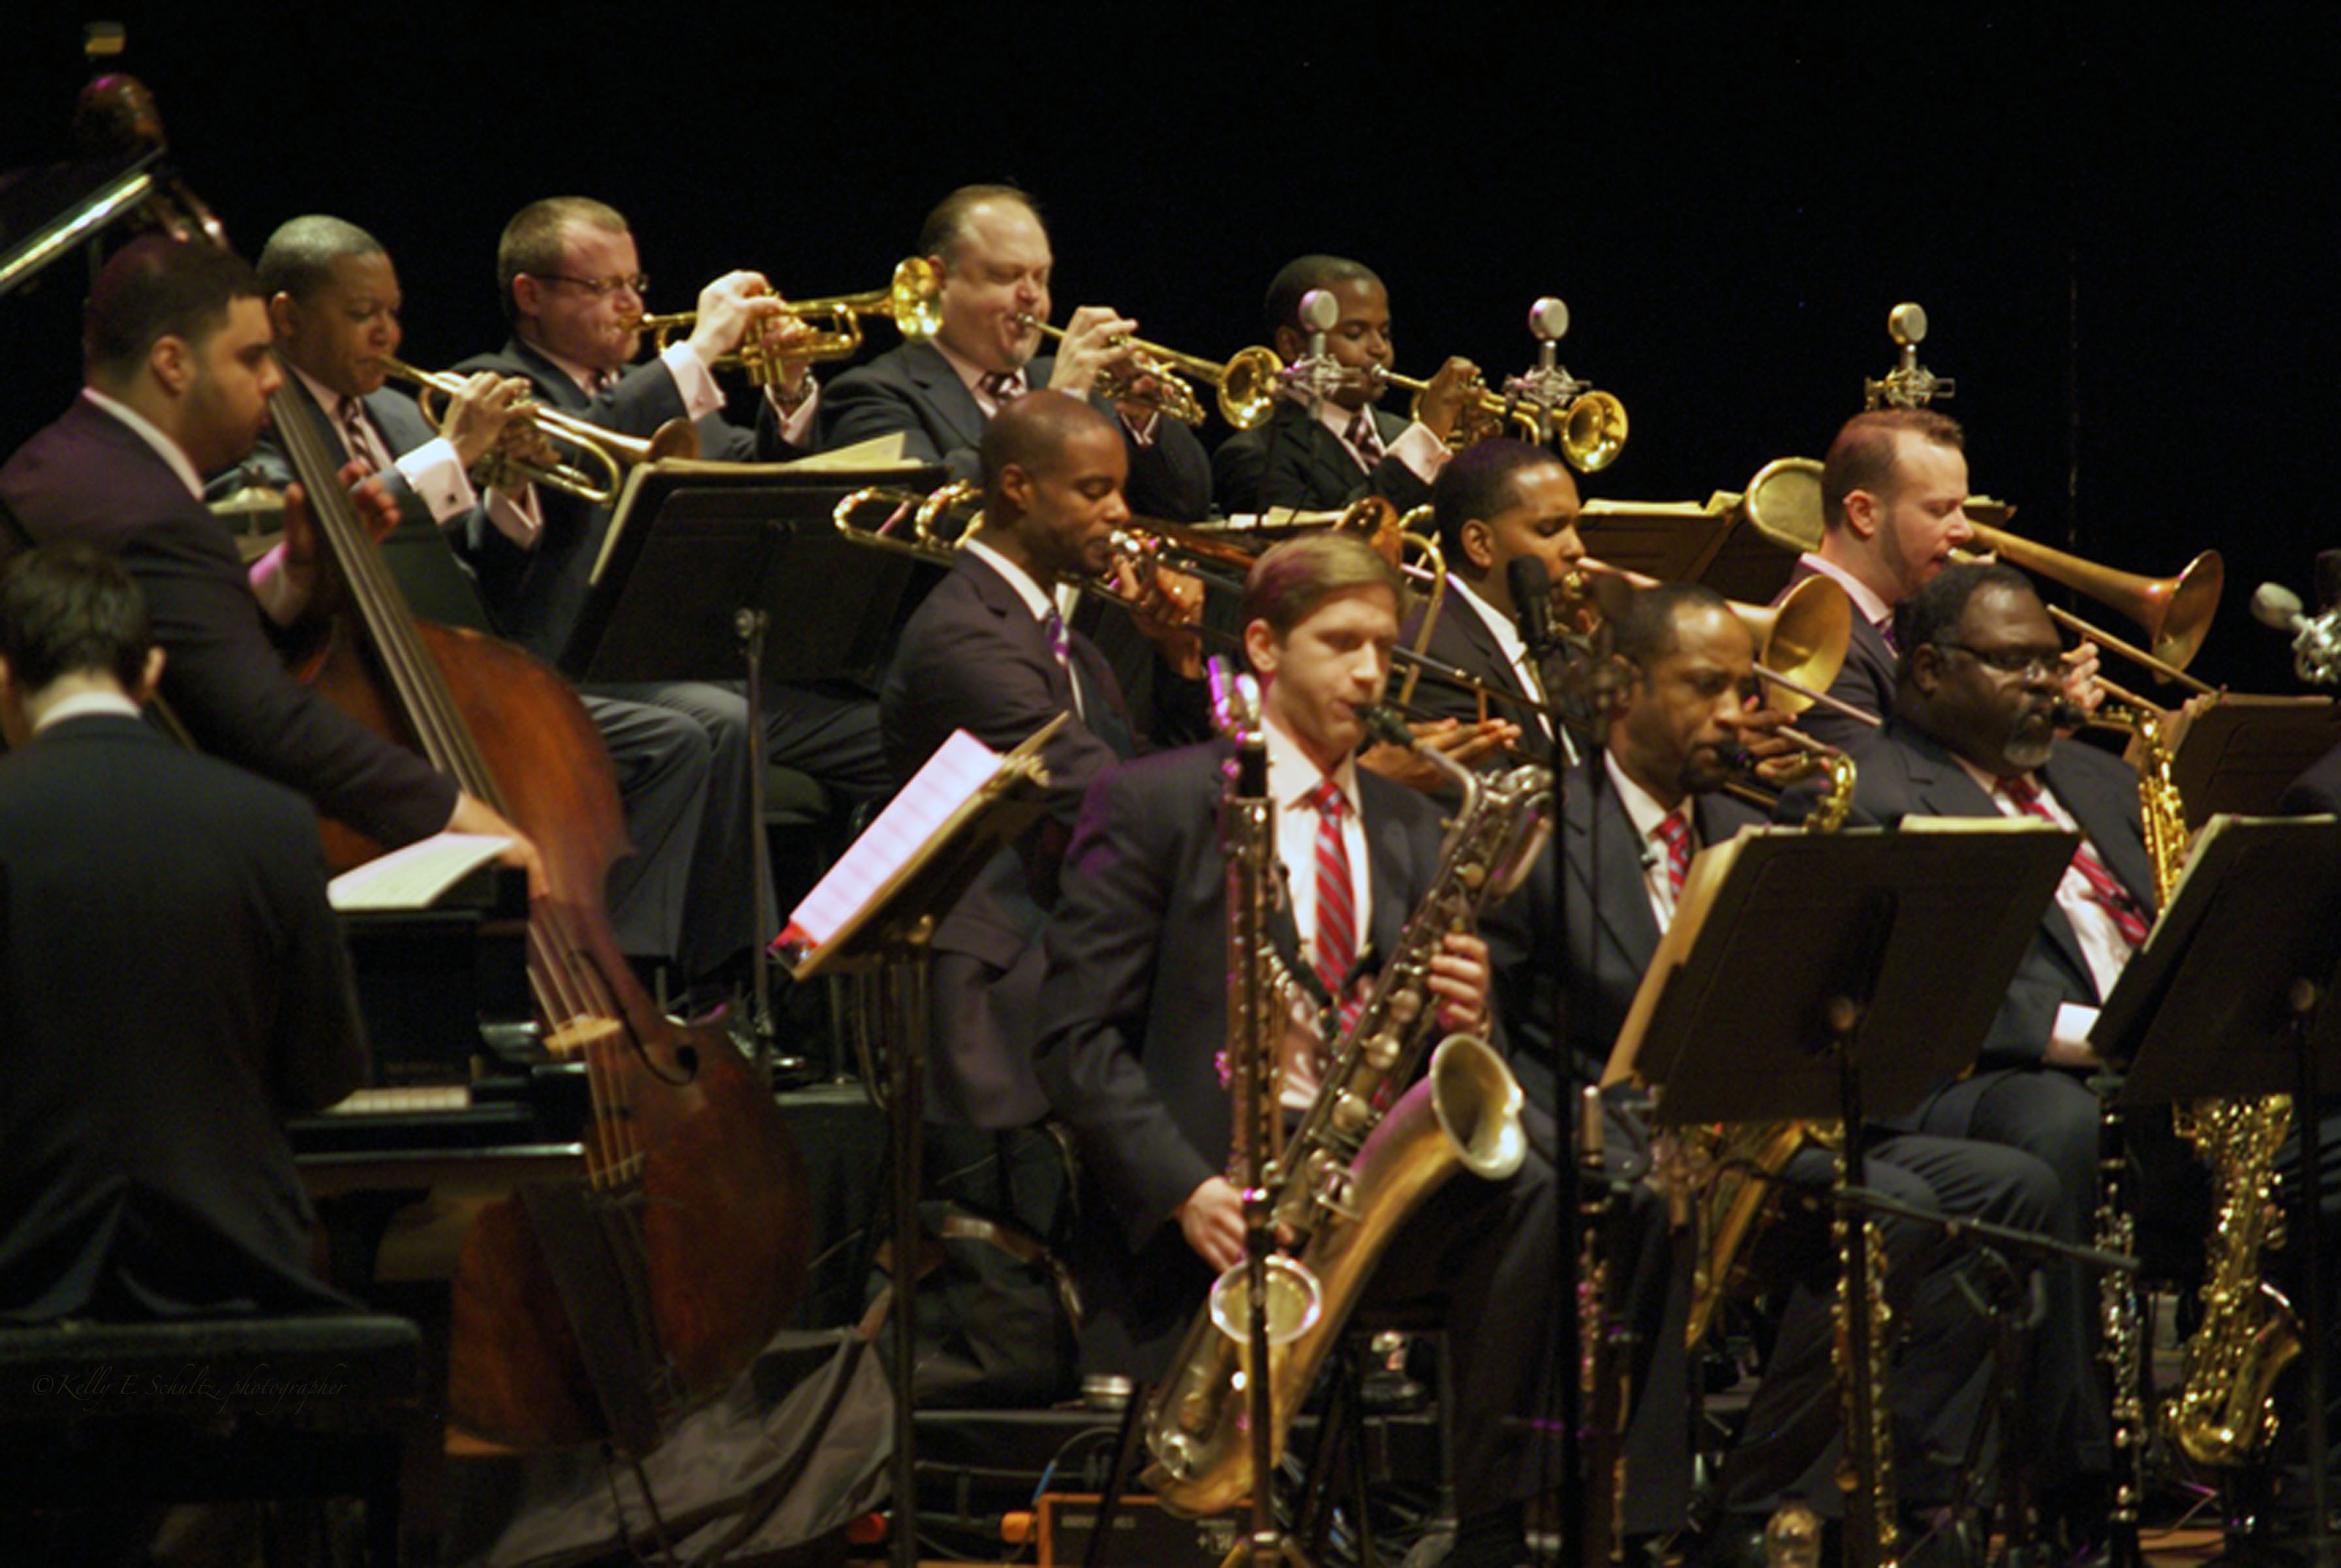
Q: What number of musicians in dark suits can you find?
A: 12